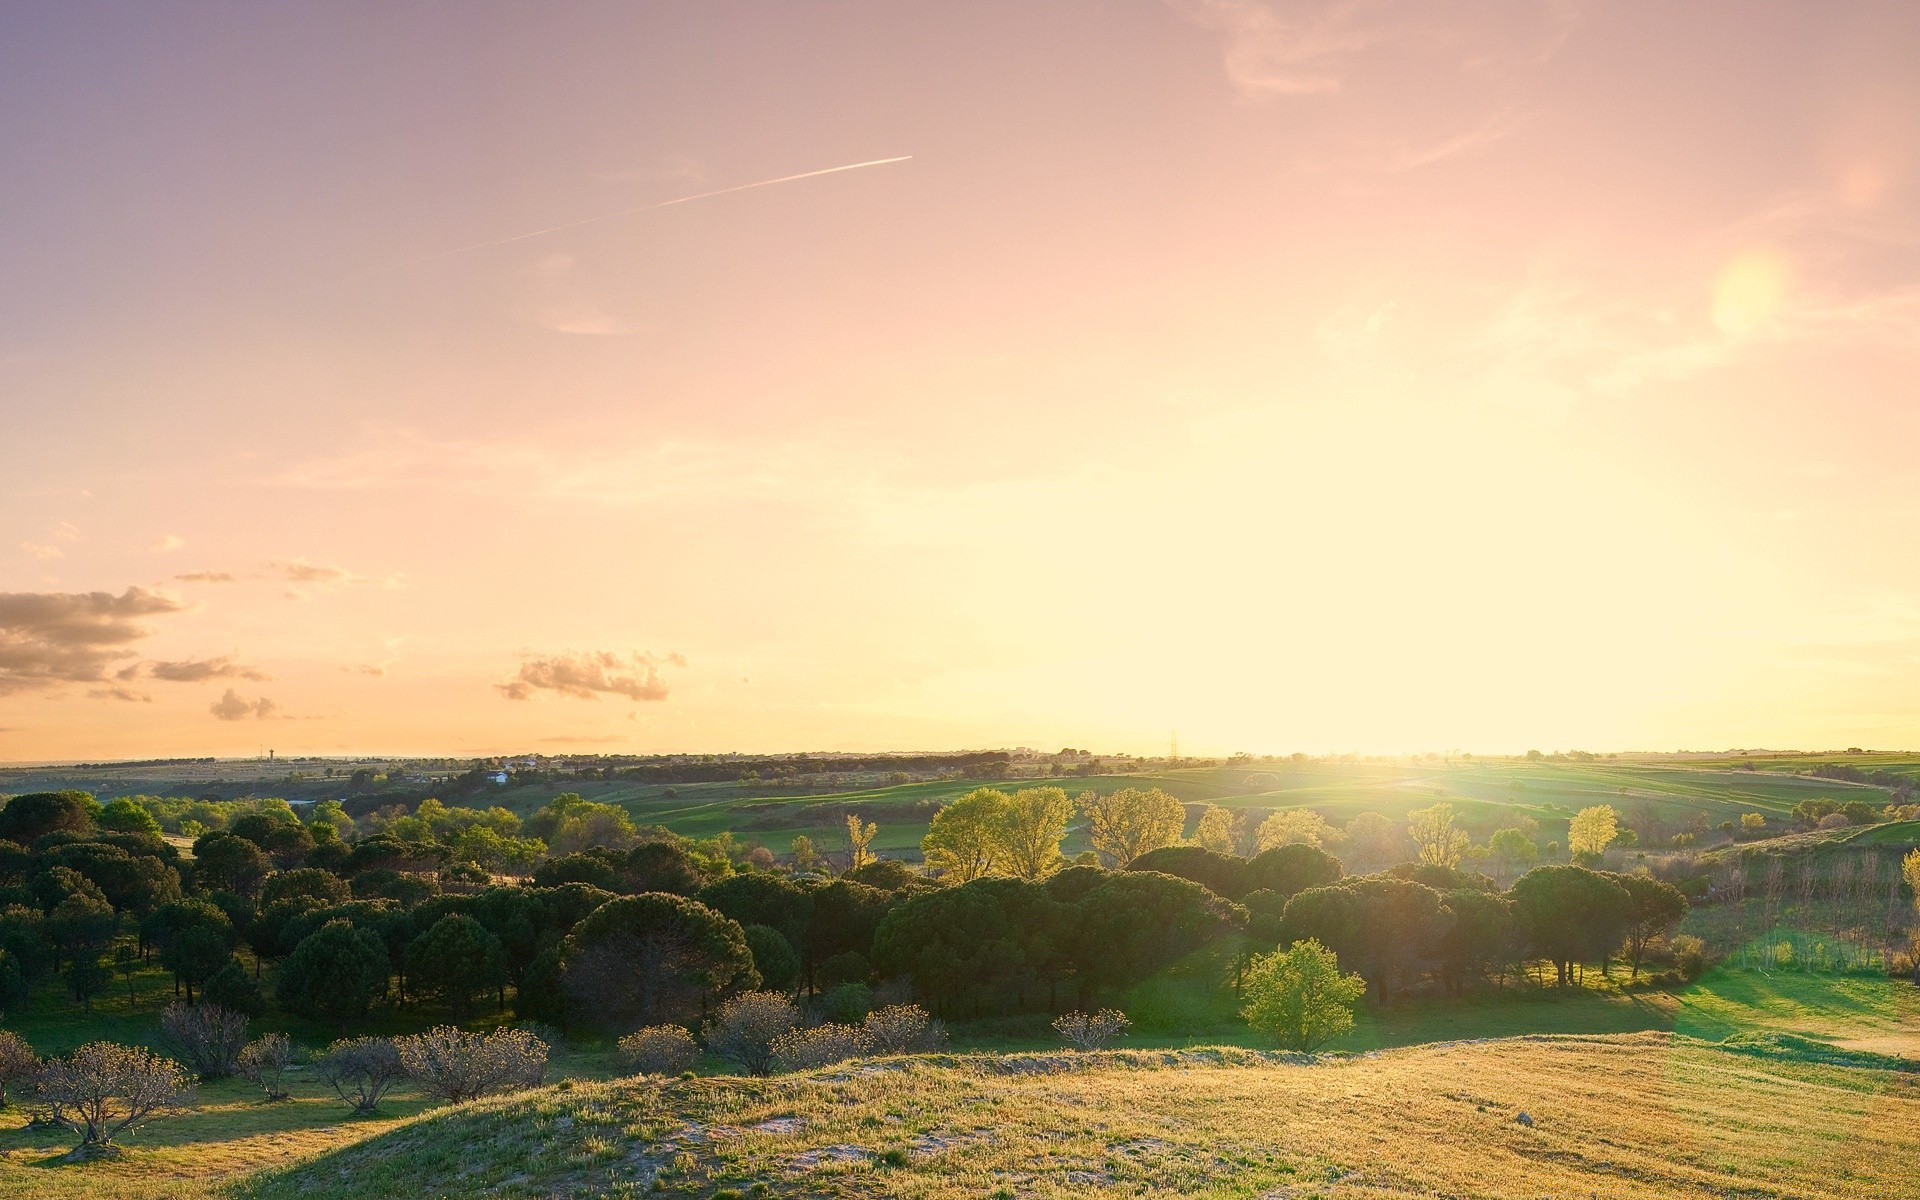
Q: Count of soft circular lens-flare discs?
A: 2